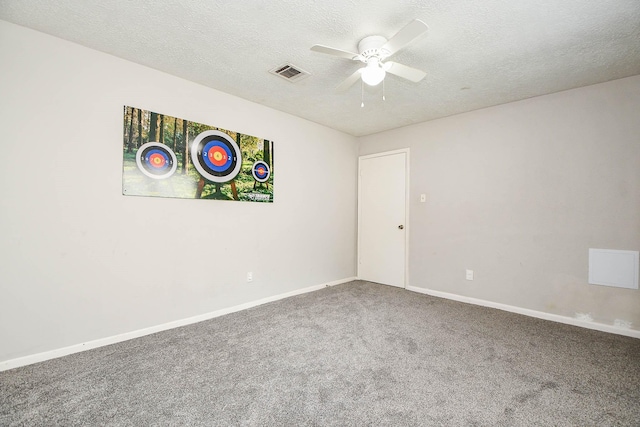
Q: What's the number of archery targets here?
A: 3